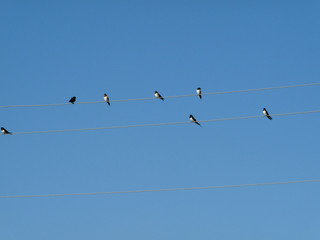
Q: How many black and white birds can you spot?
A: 6